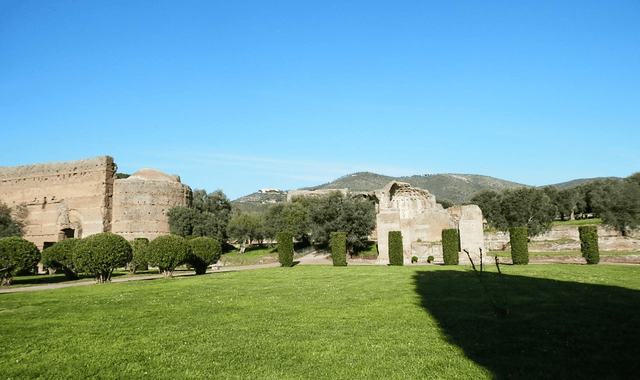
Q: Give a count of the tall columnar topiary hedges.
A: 6